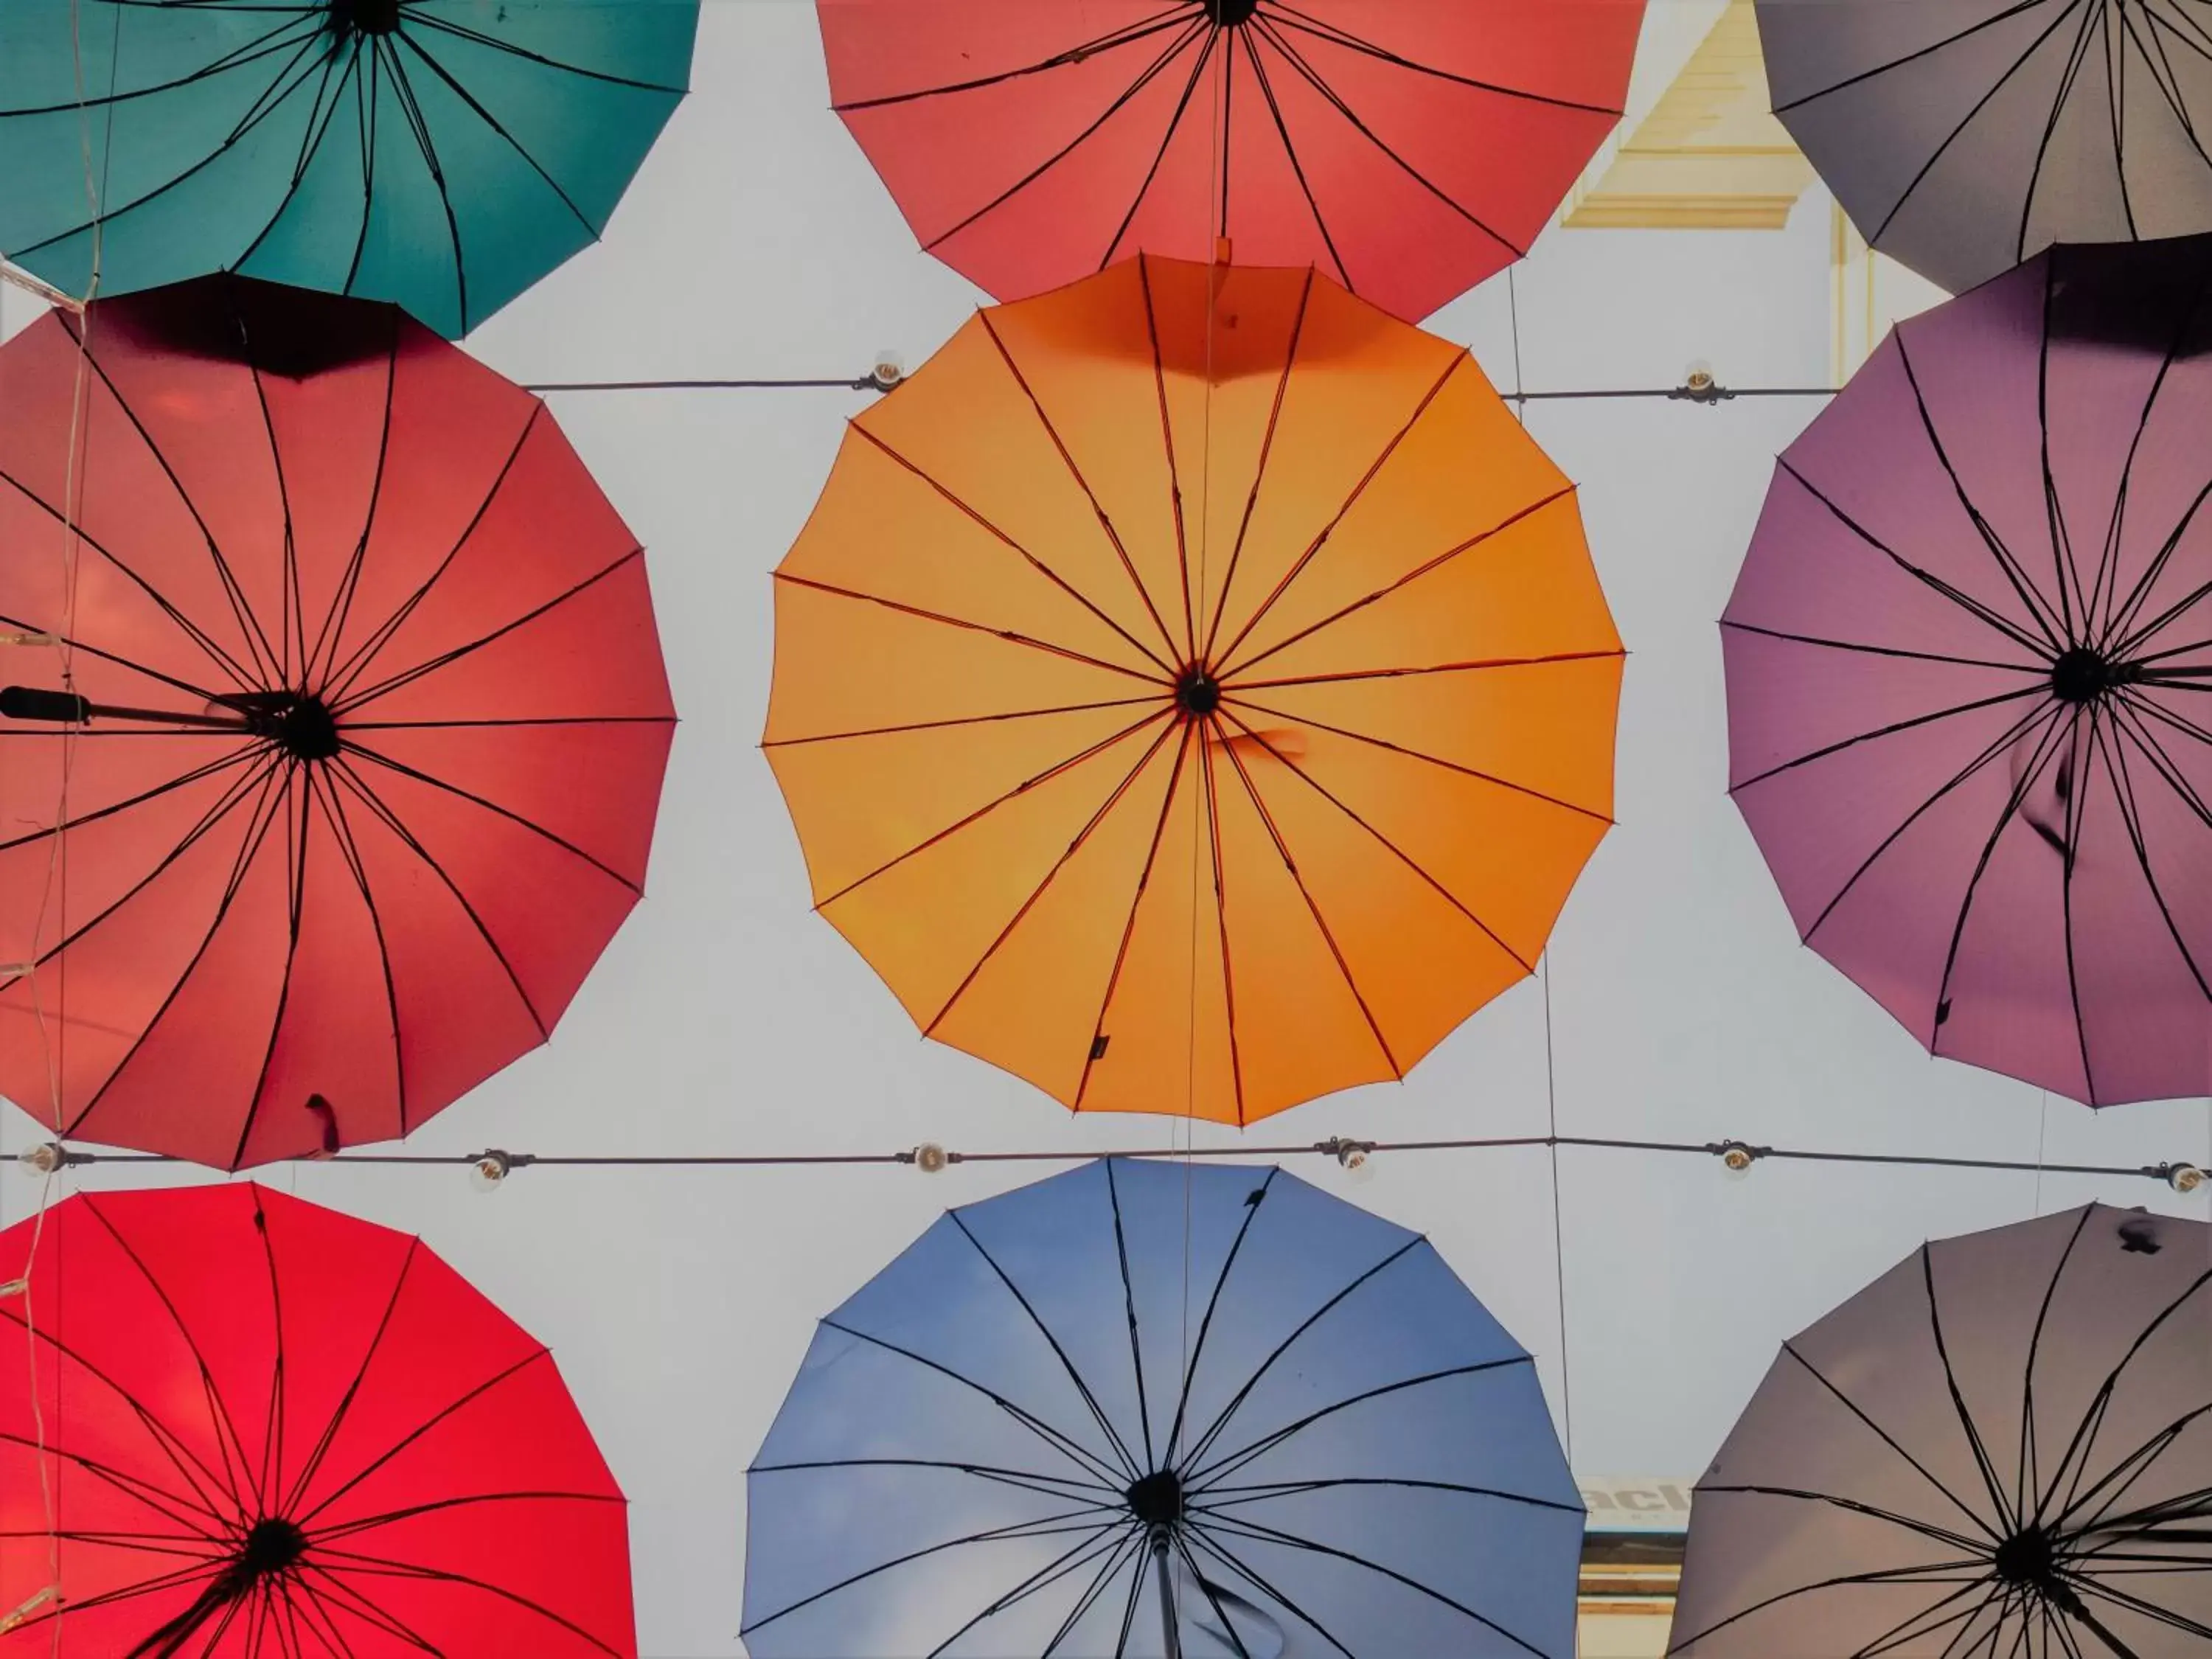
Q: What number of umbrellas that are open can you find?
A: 9